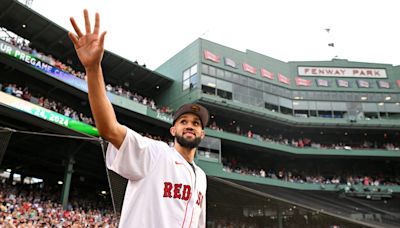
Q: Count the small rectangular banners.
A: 11